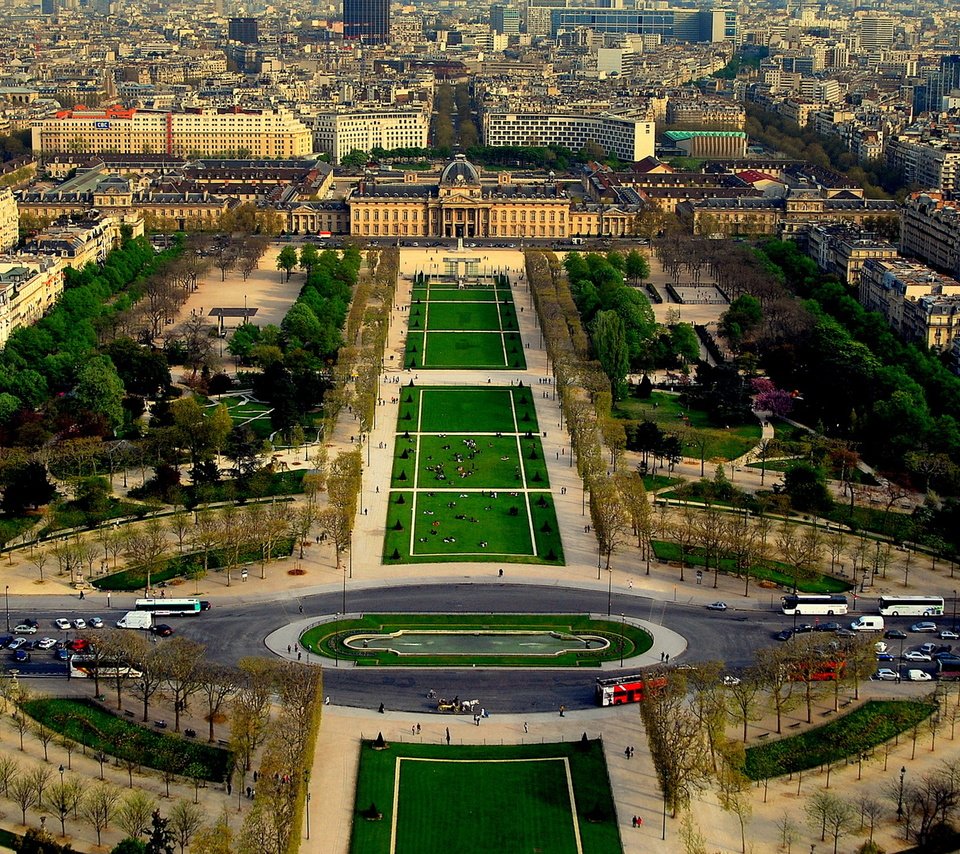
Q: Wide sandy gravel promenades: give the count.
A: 2